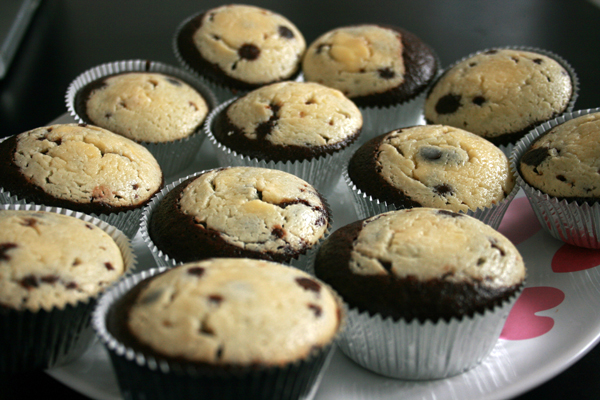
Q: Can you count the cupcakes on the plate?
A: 12